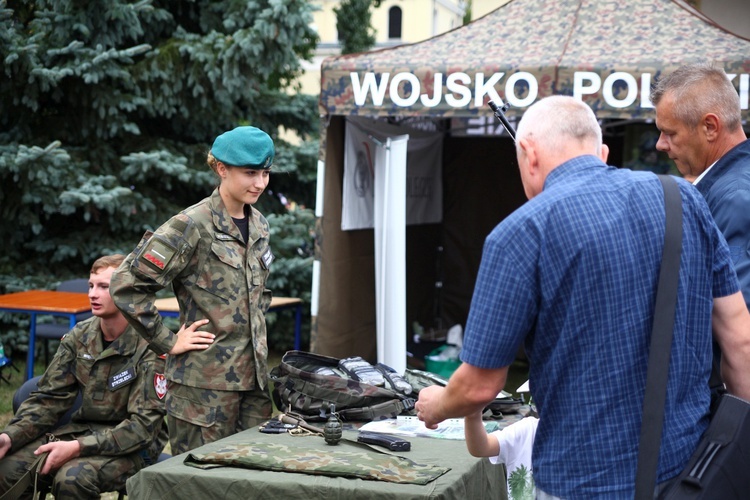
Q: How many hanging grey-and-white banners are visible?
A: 1